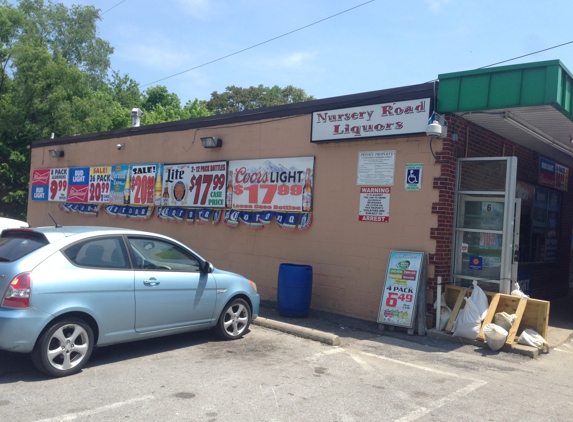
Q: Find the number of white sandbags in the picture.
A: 7